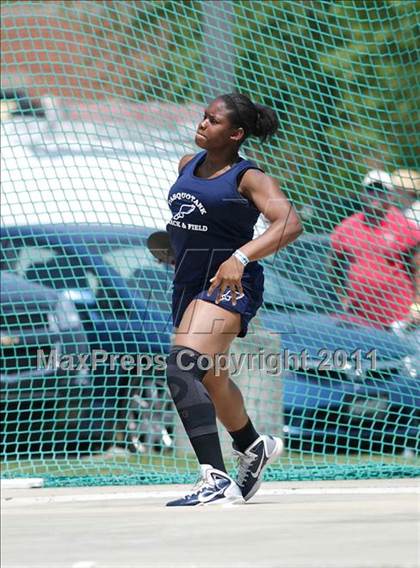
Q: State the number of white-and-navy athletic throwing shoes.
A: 2